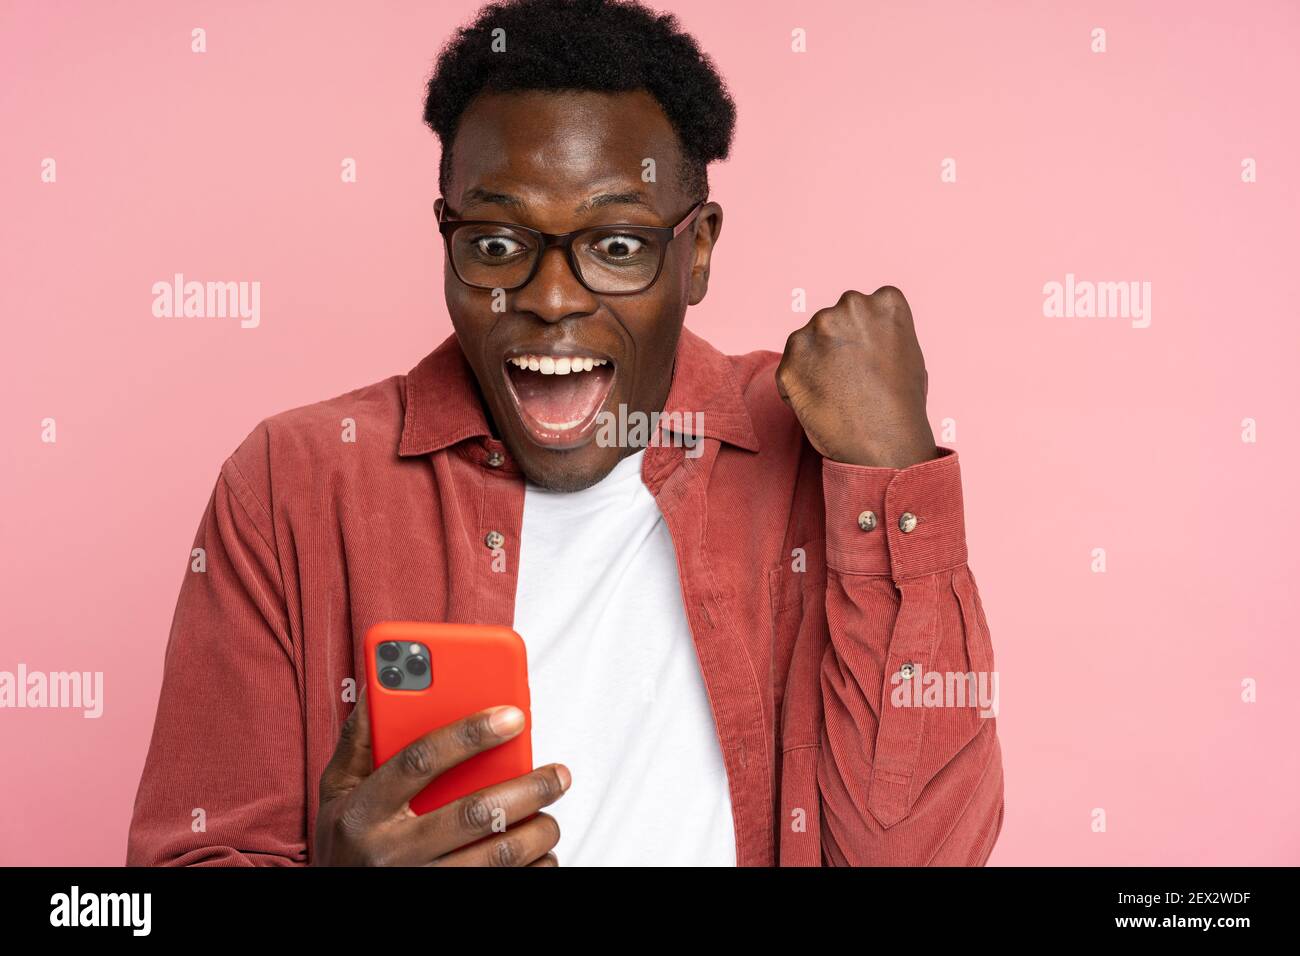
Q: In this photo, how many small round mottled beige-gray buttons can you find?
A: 5